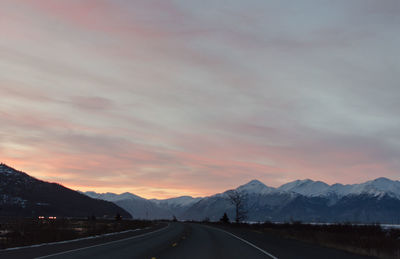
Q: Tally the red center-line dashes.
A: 0